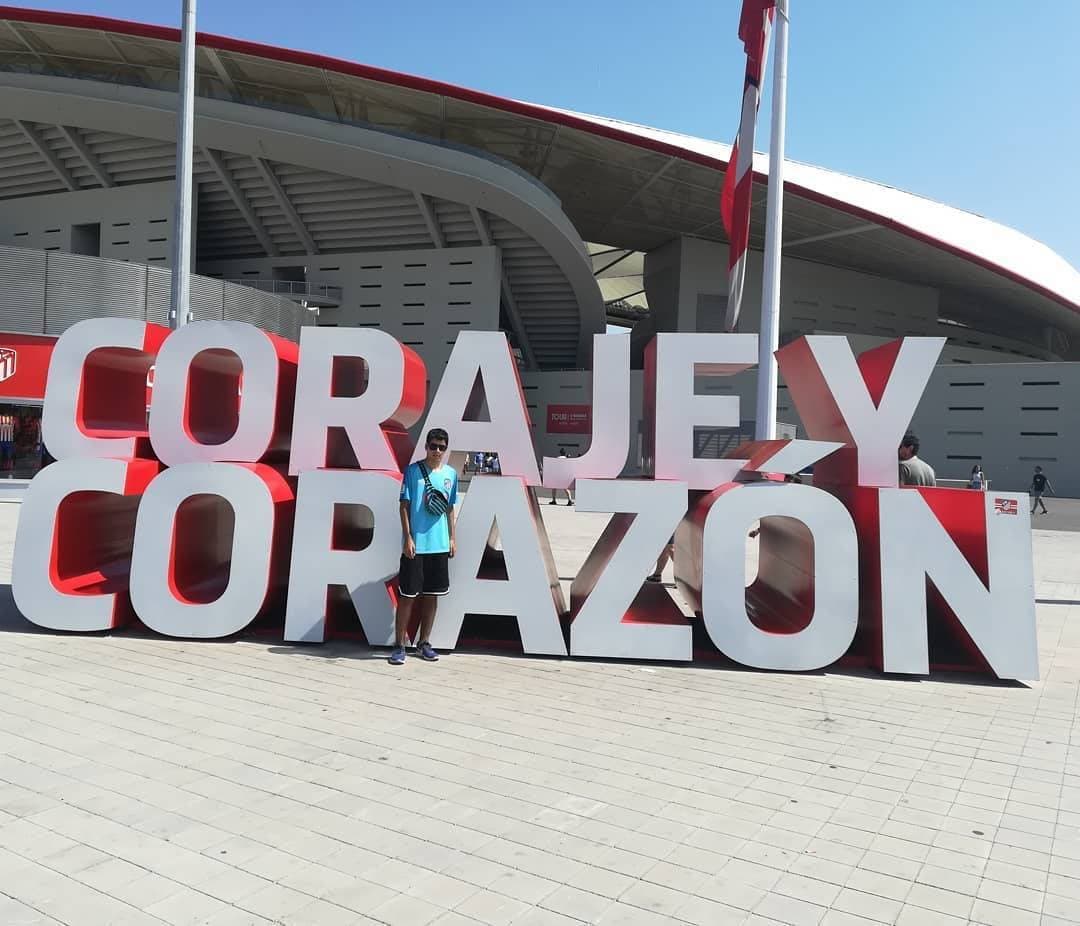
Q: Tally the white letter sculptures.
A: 14